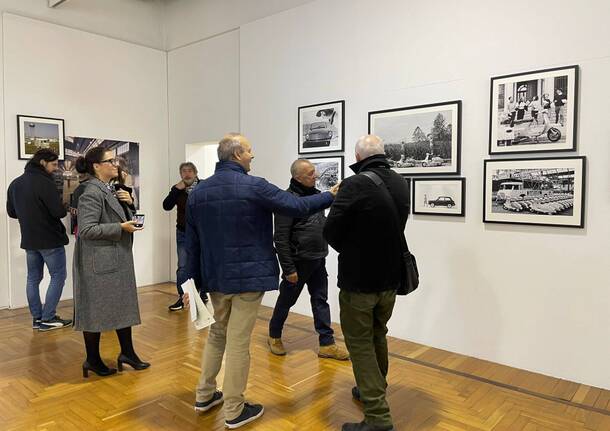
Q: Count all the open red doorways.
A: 0